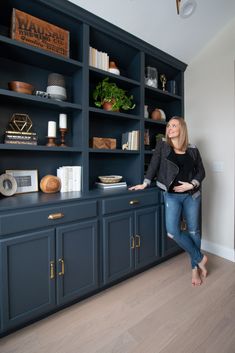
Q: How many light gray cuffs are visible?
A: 2